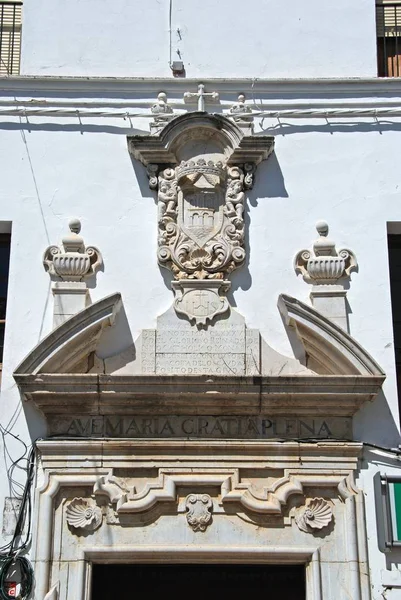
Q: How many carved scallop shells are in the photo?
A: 2